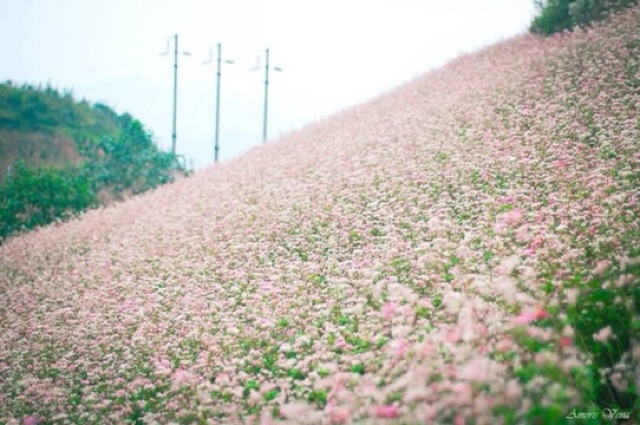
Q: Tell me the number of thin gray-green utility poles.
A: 3